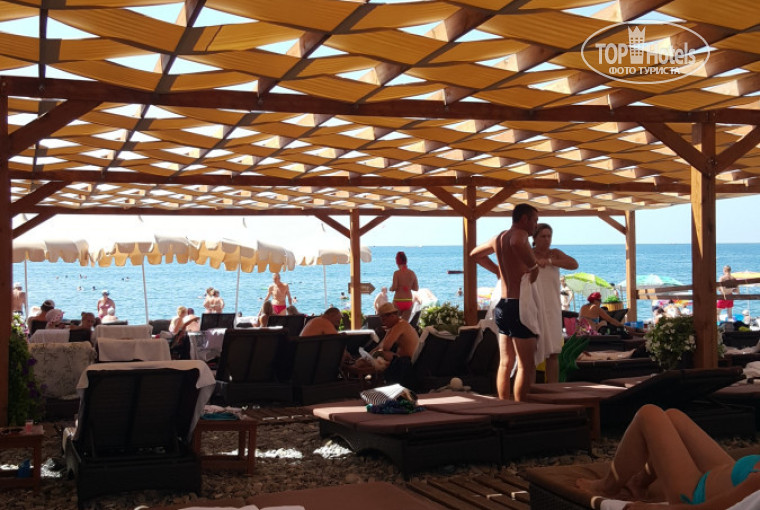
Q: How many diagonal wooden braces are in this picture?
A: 10